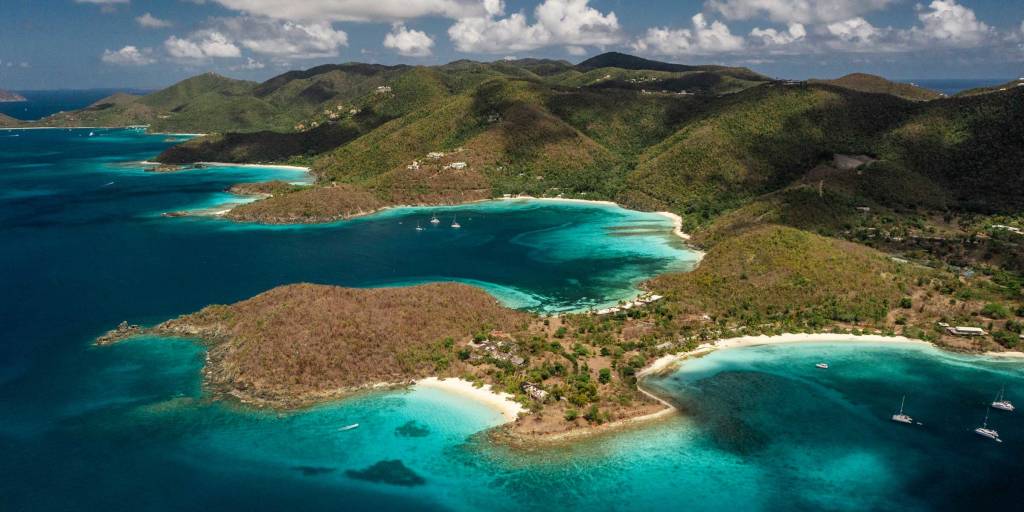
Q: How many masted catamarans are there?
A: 3